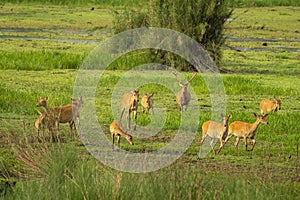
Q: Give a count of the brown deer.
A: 10